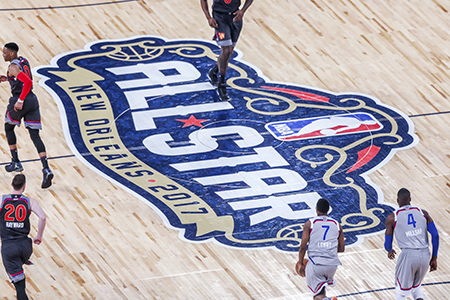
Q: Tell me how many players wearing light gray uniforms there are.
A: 2